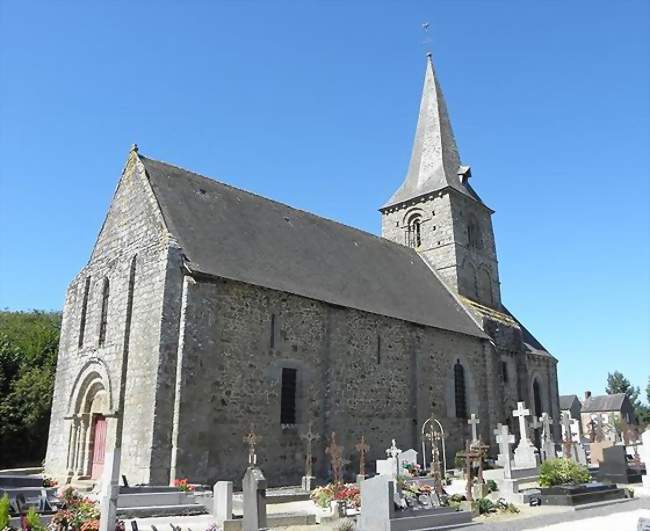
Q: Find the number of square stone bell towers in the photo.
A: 1